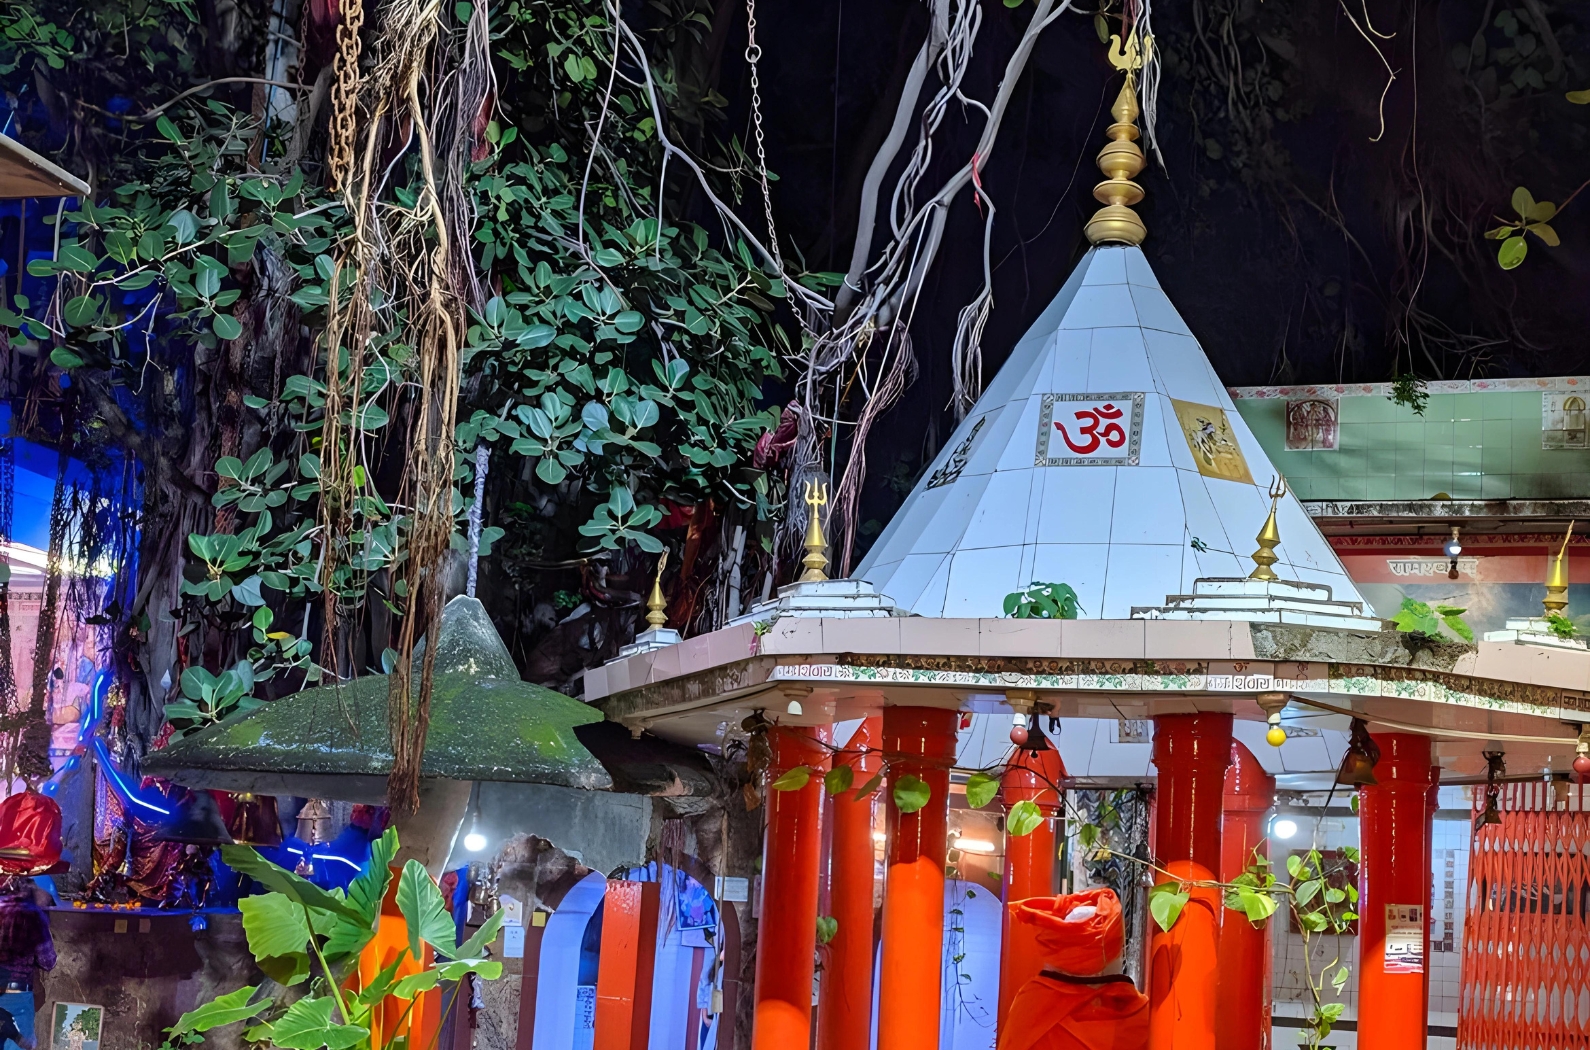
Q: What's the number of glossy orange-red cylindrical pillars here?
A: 7